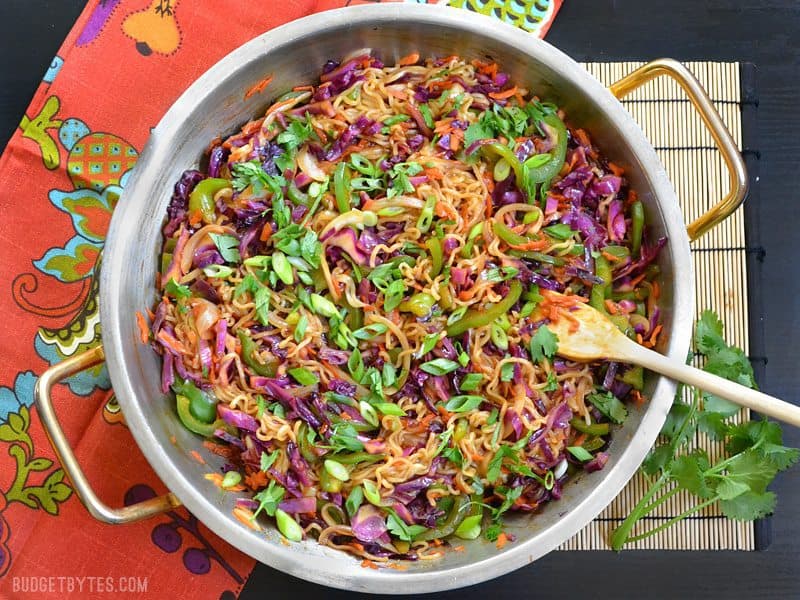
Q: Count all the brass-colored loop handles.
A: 2